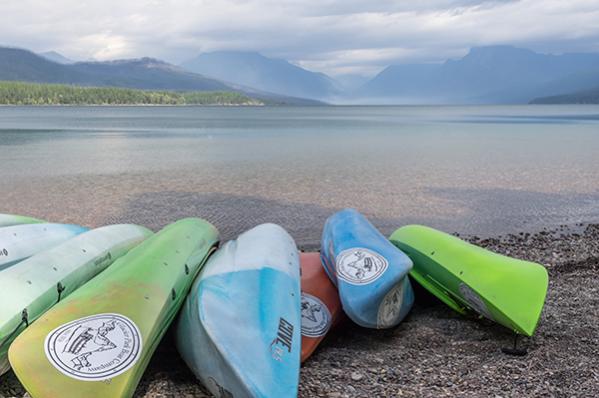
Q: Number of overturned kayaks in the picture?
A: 8